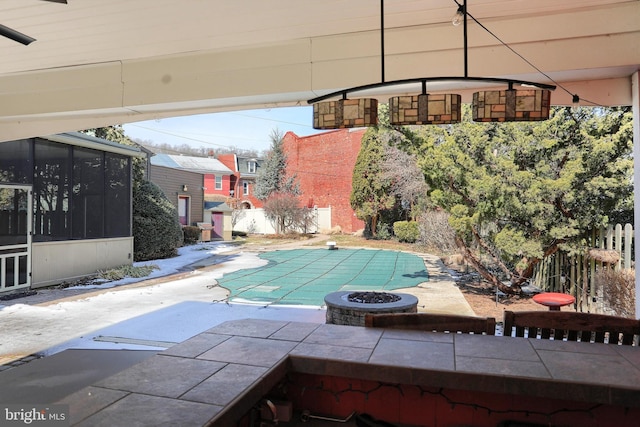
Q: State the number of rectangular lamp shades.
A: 3